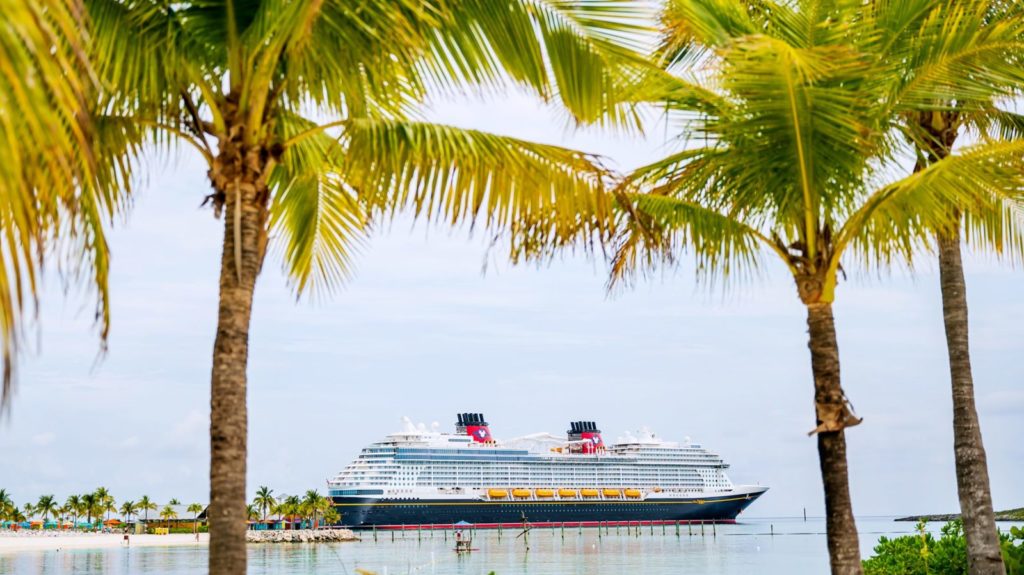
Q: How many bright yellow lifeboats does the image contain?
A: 7